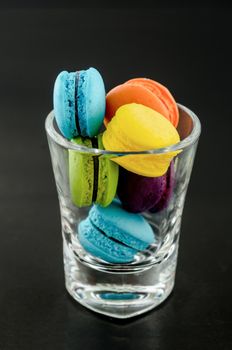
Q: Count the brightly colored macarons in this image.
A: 6